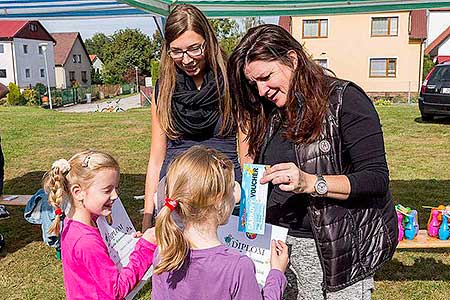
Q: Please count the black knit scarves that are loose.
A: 1